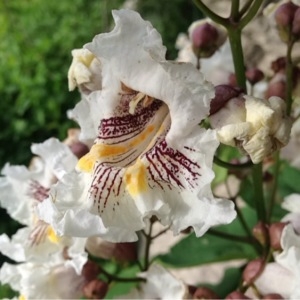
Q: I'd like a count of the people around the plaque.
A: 0